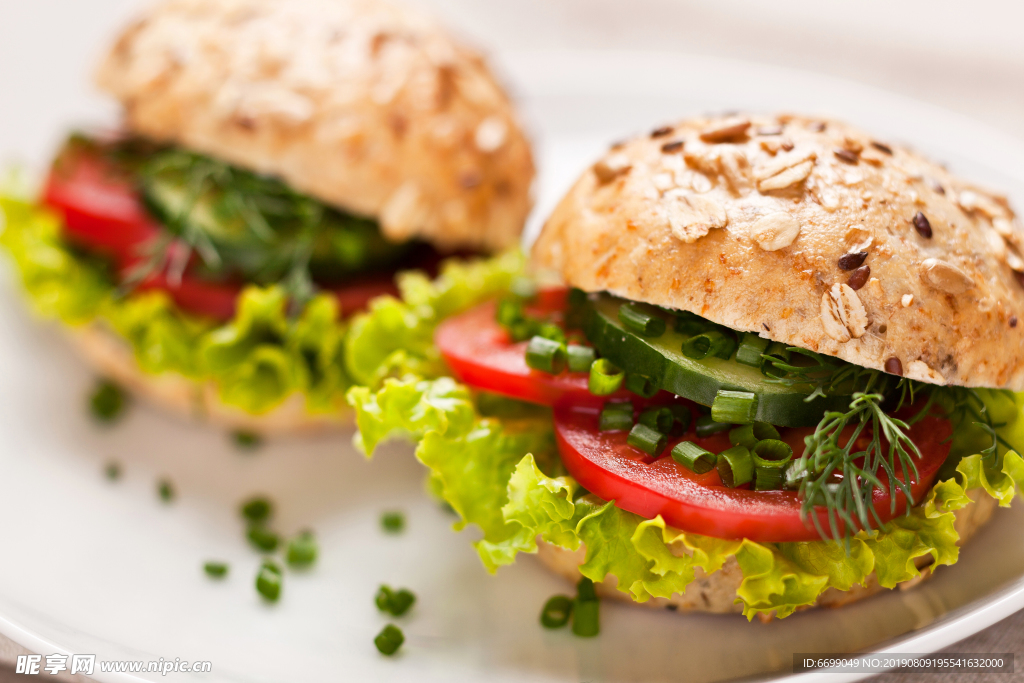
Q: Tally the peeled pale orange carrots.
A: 0